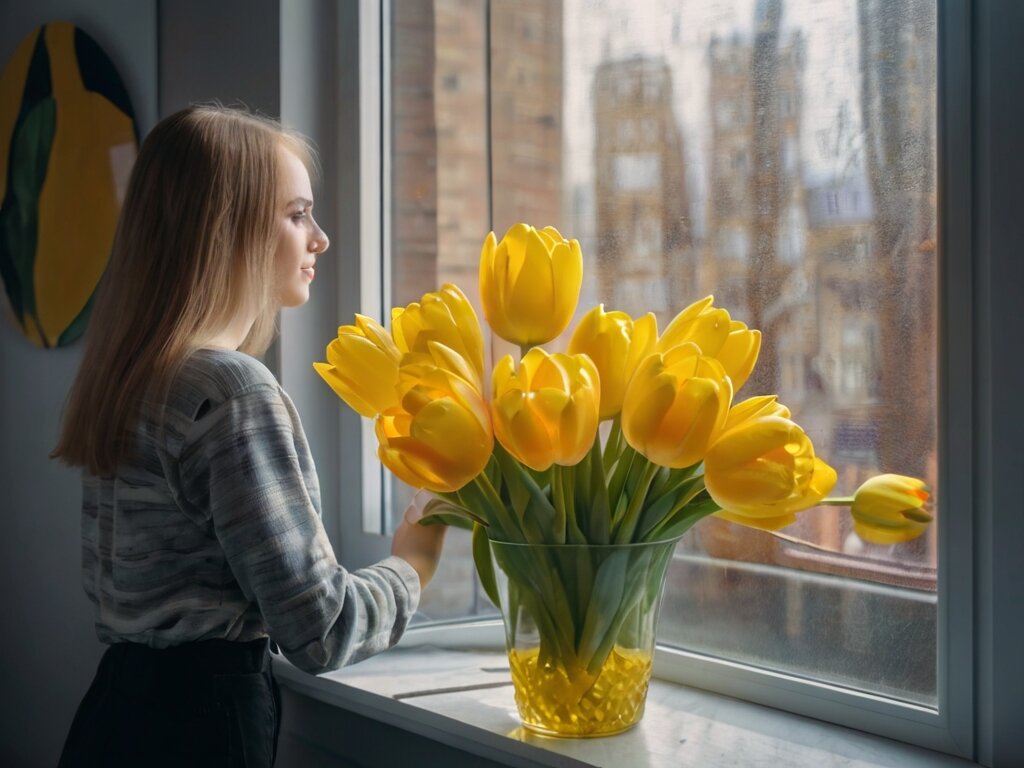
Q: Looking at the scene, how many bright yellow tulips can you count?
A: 10